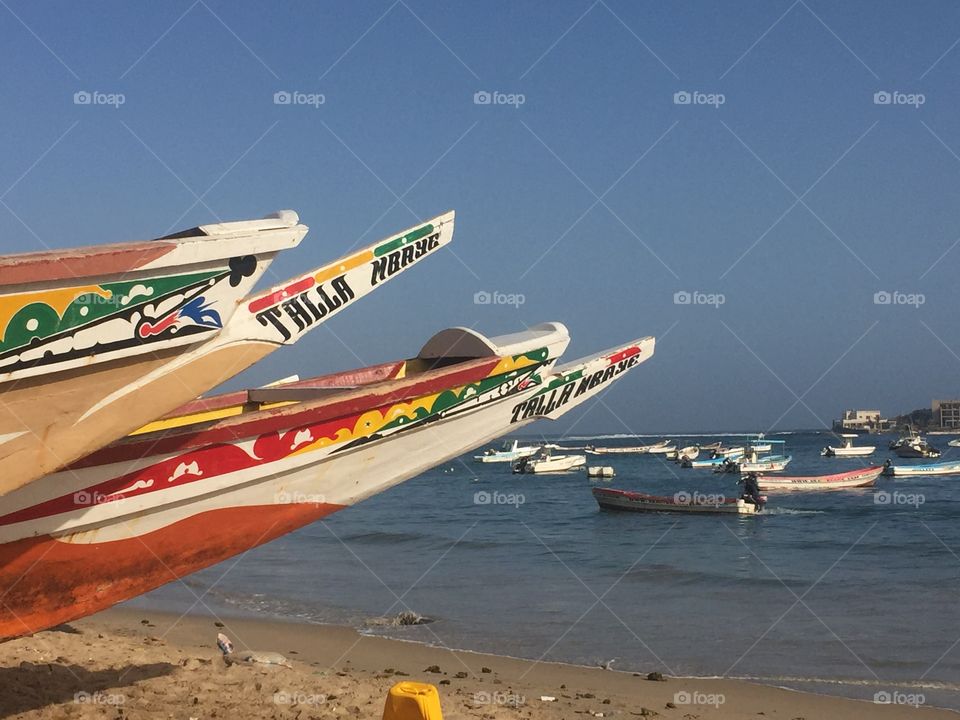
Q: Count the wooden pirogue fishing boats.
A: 2